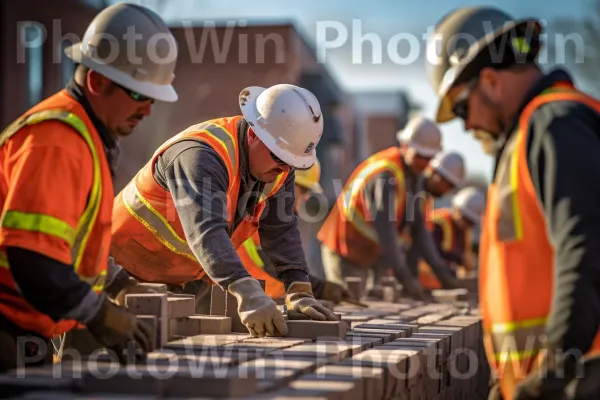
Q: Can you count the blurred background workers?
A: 4